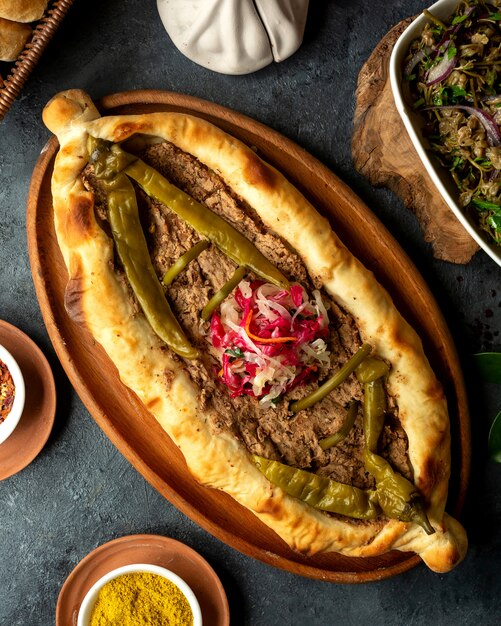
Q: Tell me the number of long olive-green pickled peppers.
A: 4